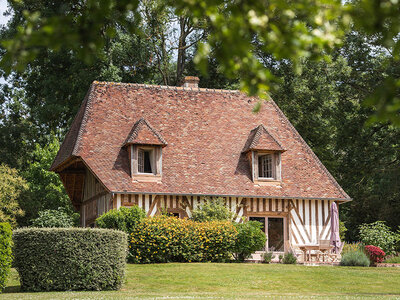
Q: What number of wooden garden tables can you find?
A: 1